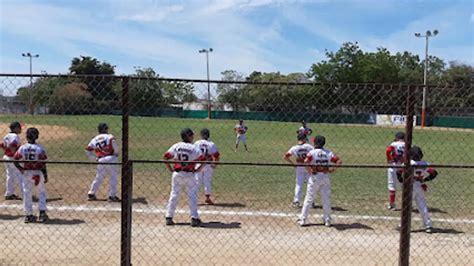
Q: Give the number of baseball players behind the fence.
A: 11